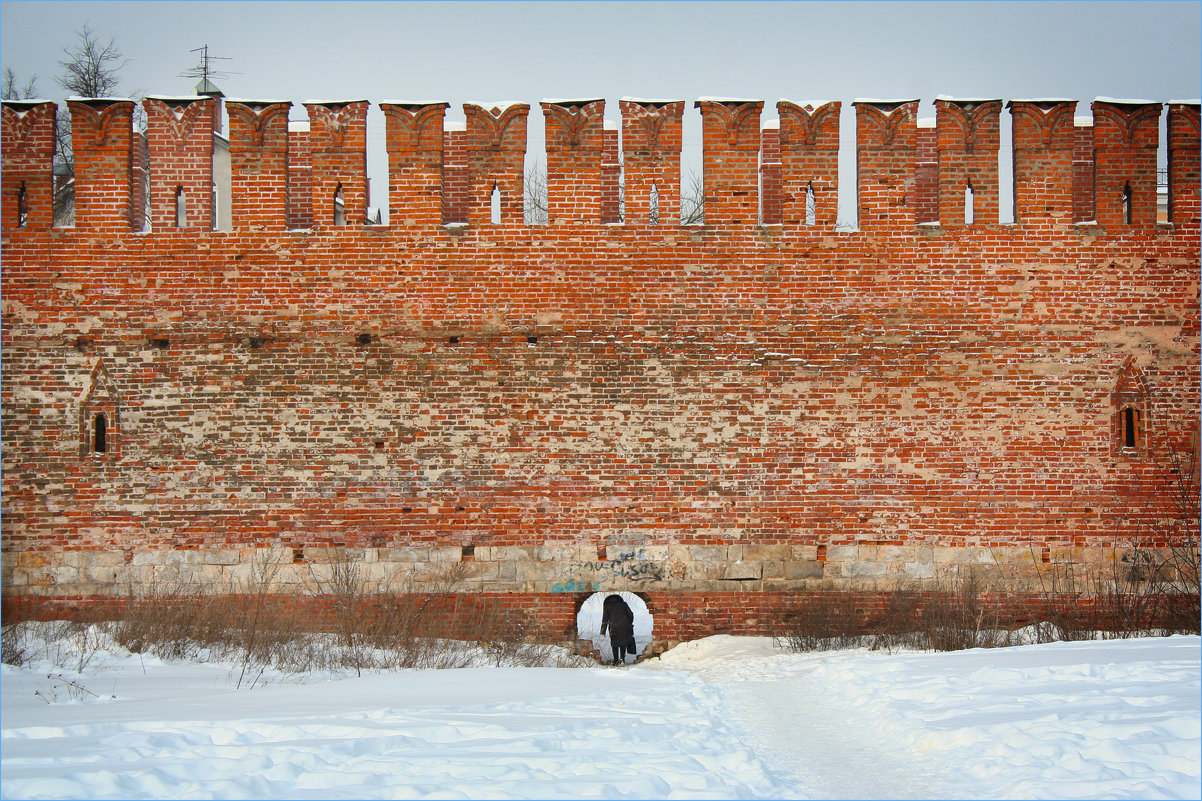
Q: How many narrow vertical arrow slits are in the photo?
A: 10